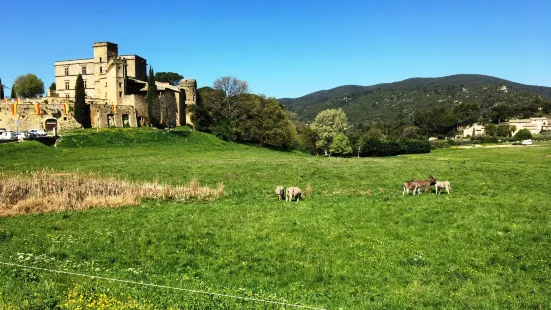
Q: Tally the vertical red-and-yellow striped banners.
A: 6